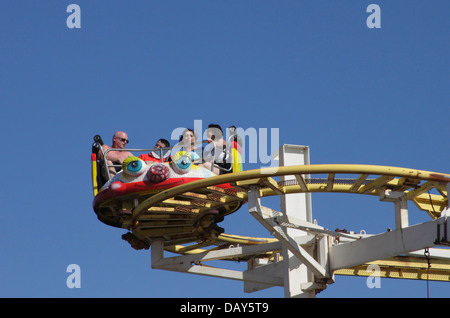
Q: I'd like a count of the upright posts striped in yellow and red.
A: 2